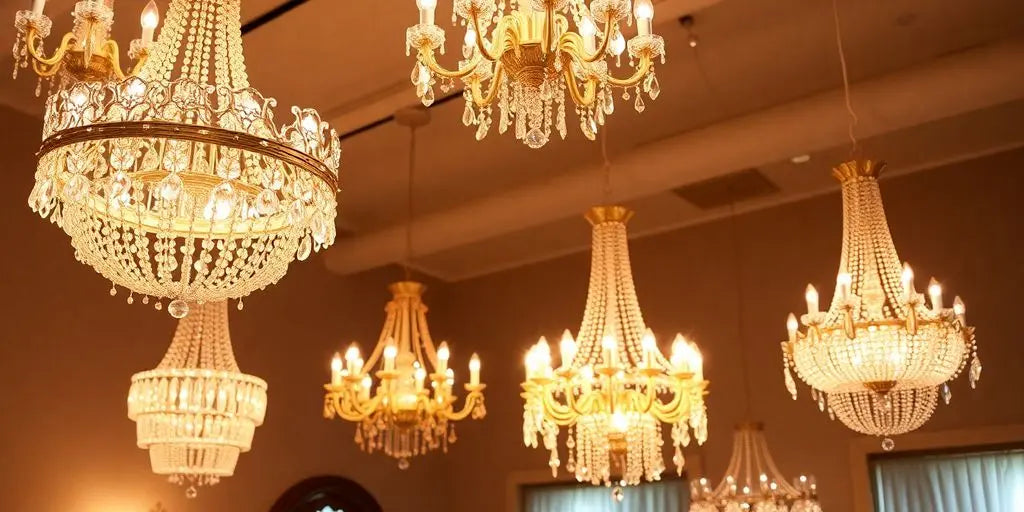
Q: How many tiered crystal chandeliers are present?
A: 1